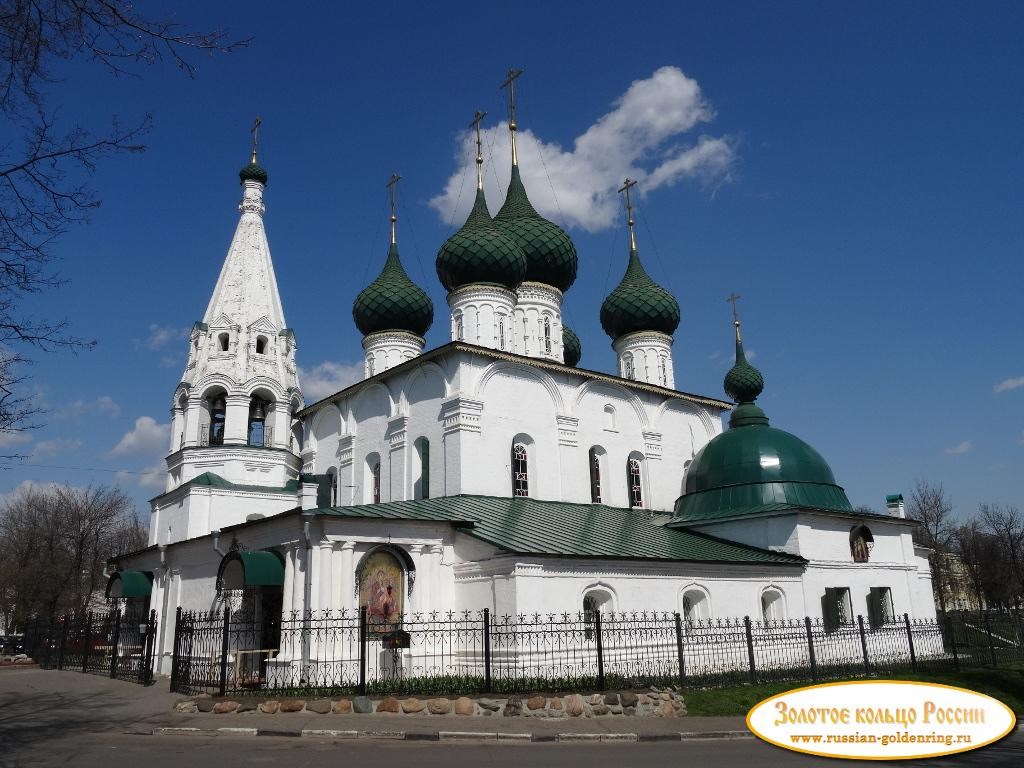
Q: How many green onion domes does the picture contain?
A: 7